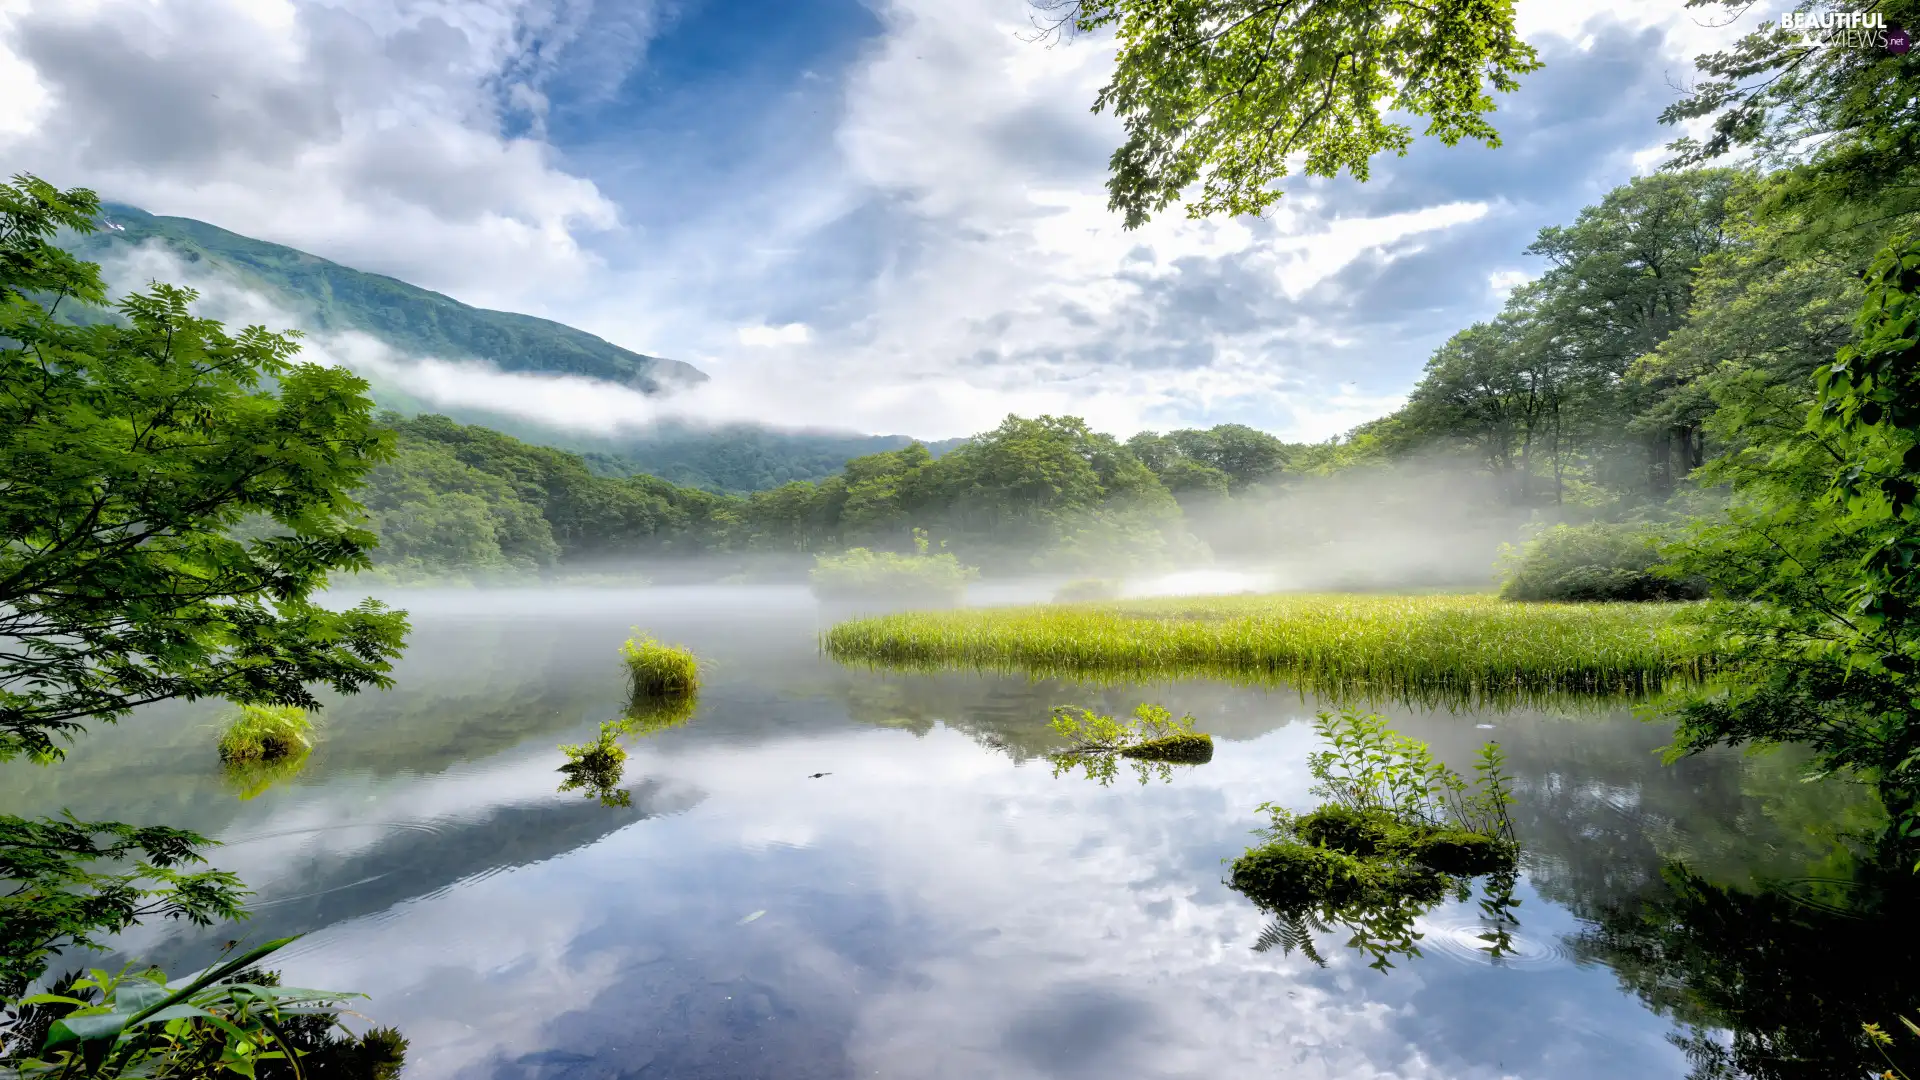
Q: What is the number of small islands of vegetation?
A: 5